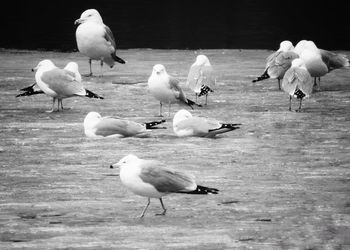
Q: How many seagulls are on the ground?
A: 11